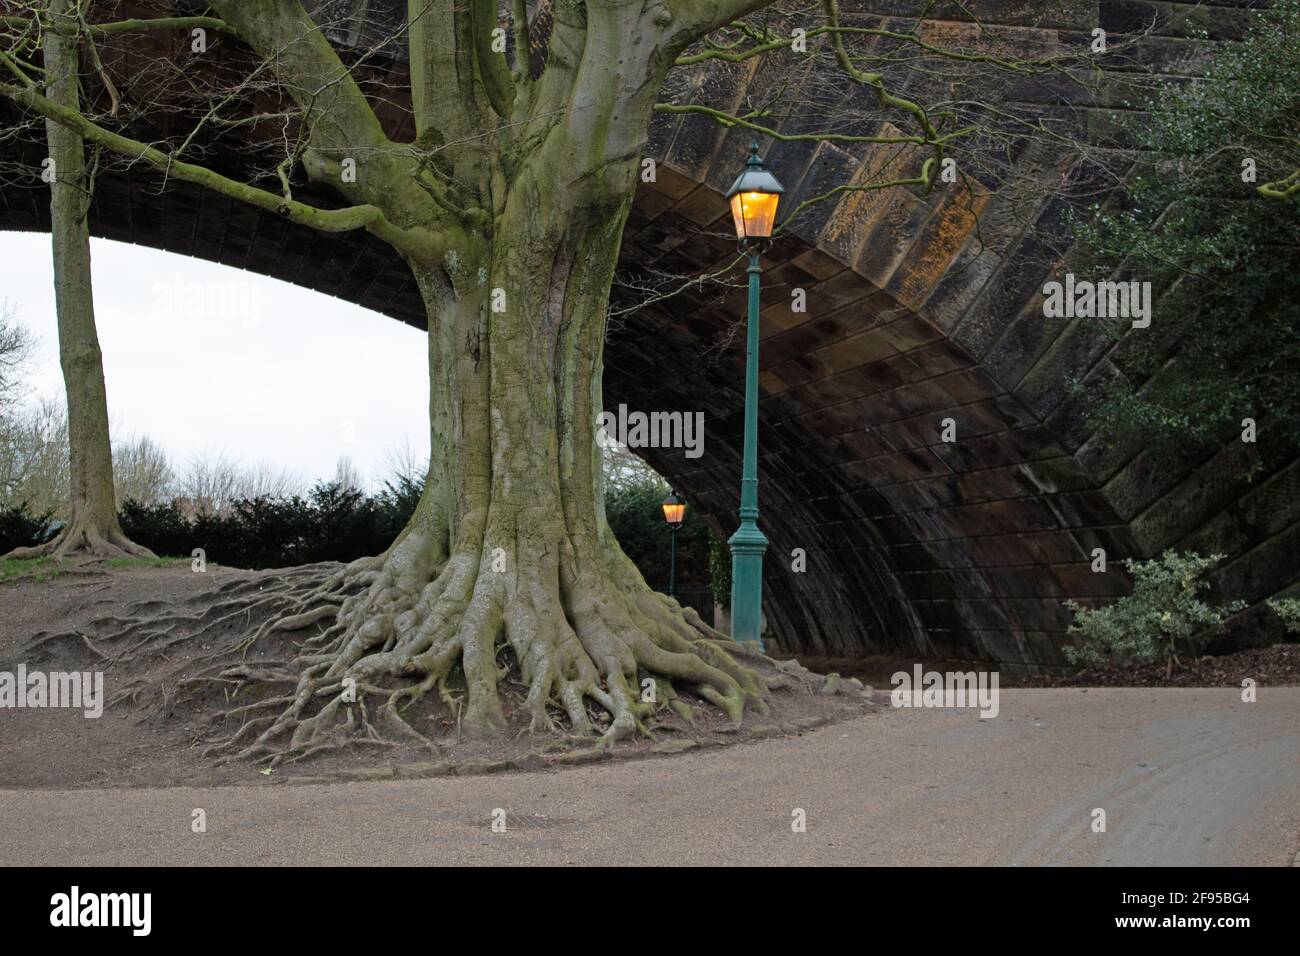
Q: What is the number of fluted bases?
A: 1